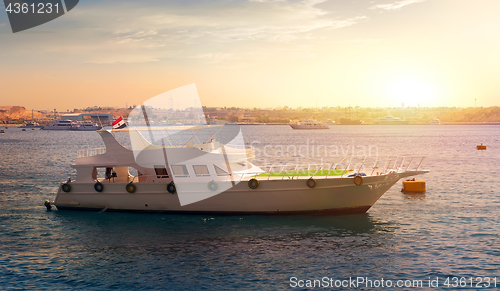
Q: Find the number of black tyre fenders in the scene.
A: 8